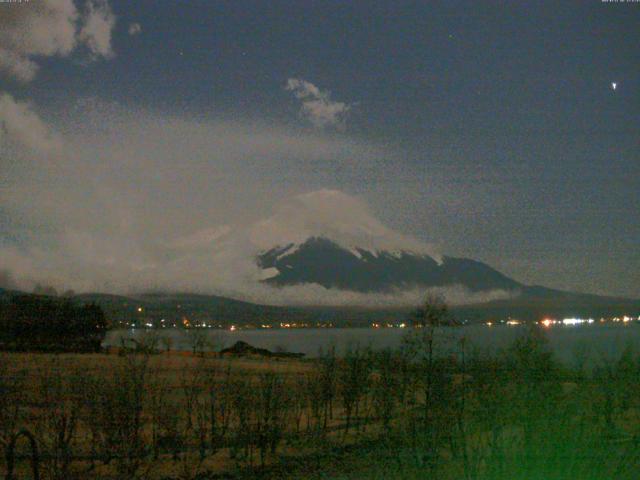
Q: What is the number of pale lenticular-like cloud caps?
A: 1